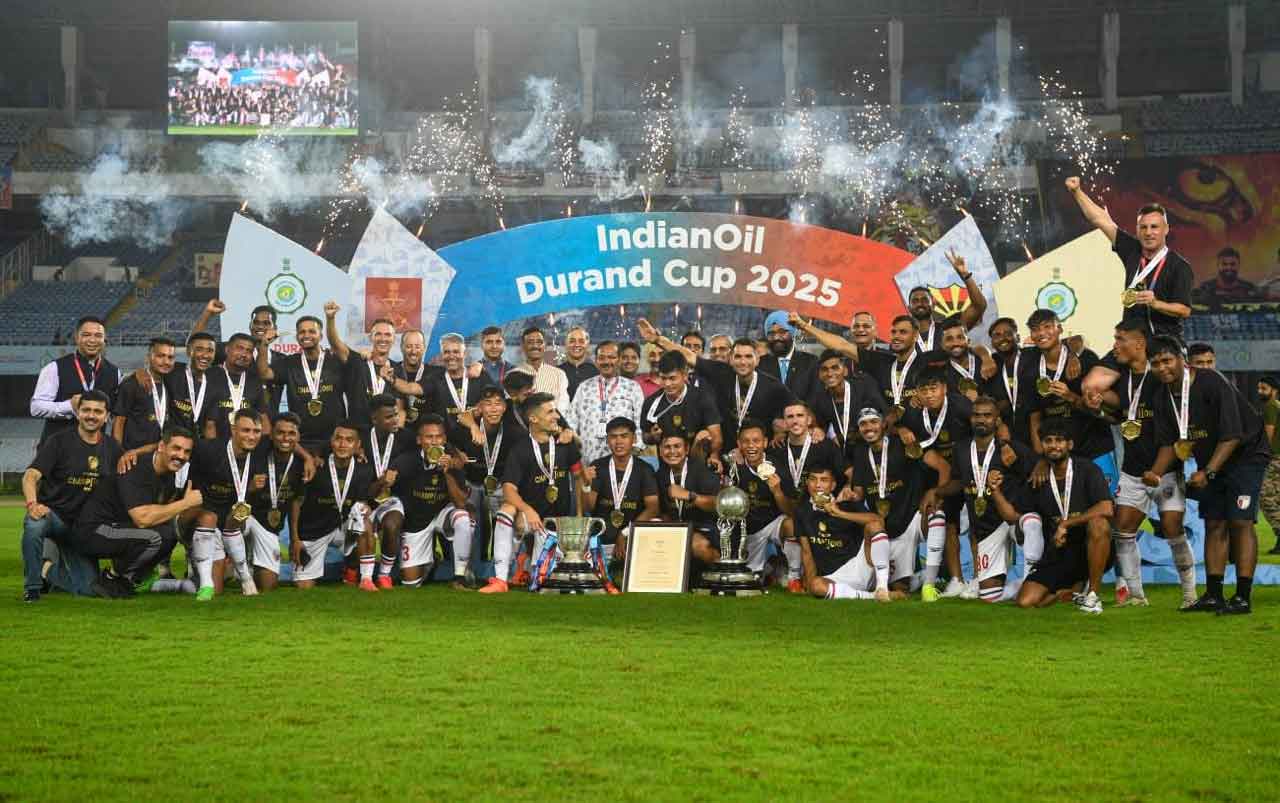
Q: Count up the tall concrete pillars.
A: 9